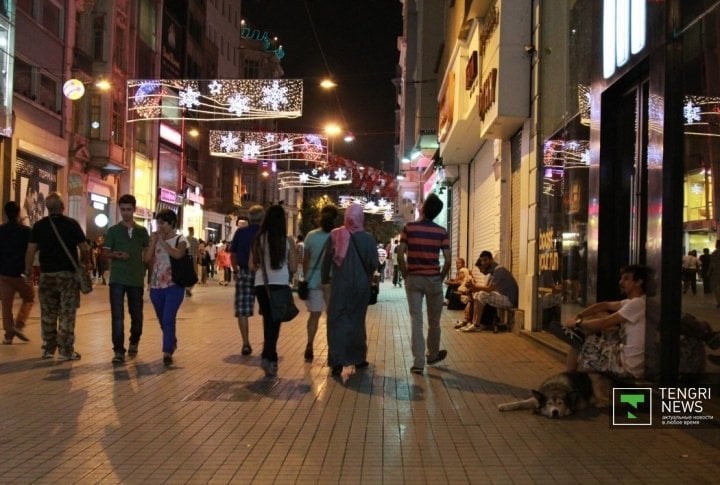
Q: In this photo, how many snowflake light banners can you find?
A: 4